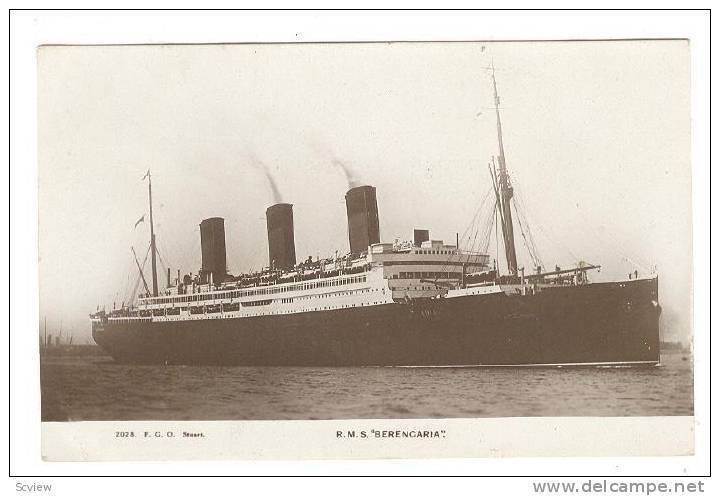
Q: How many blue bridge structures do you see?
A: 0